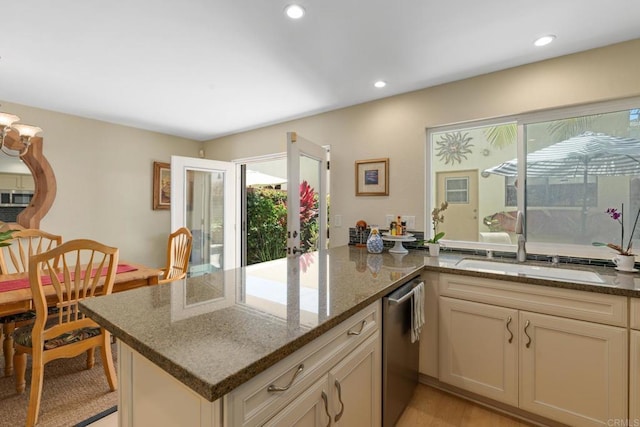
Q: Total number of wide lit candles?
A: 0